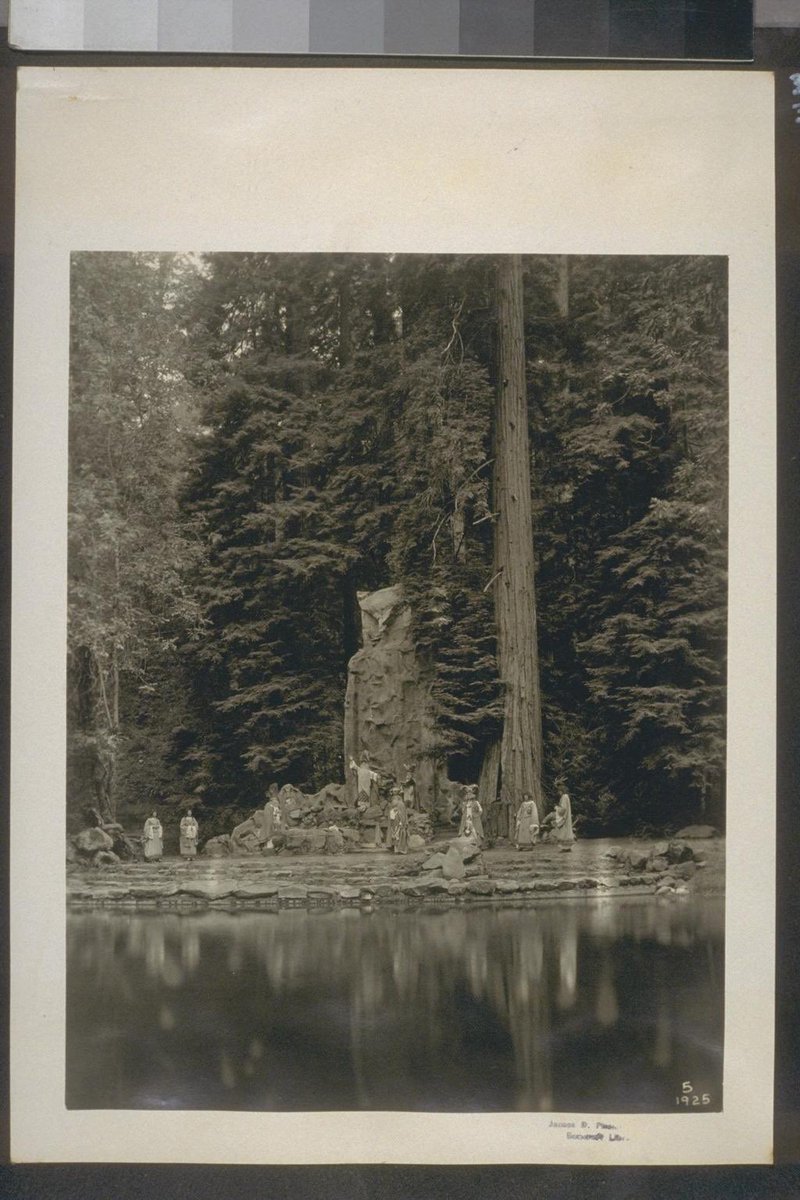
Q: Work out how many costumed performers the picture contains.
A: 9